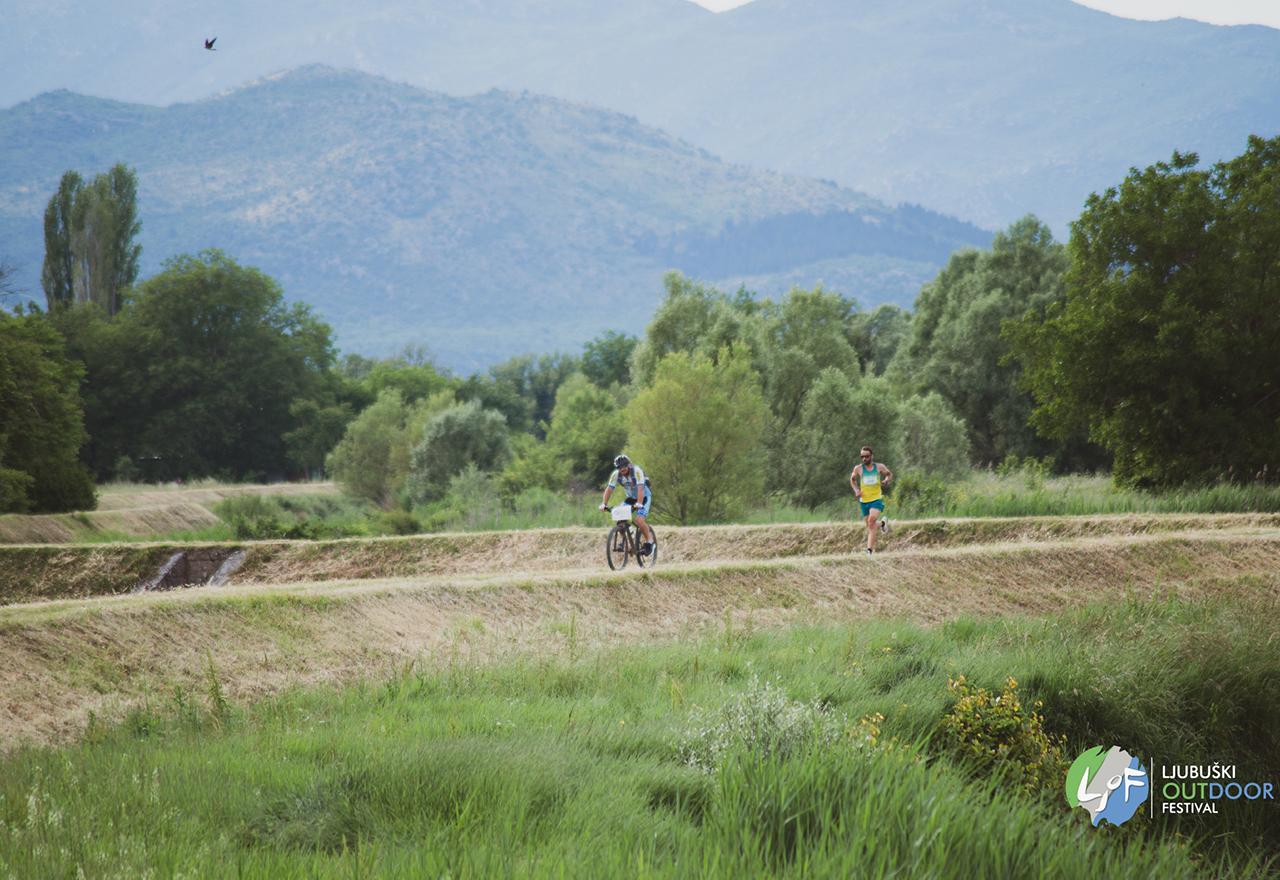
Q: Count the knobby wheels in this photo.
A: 2